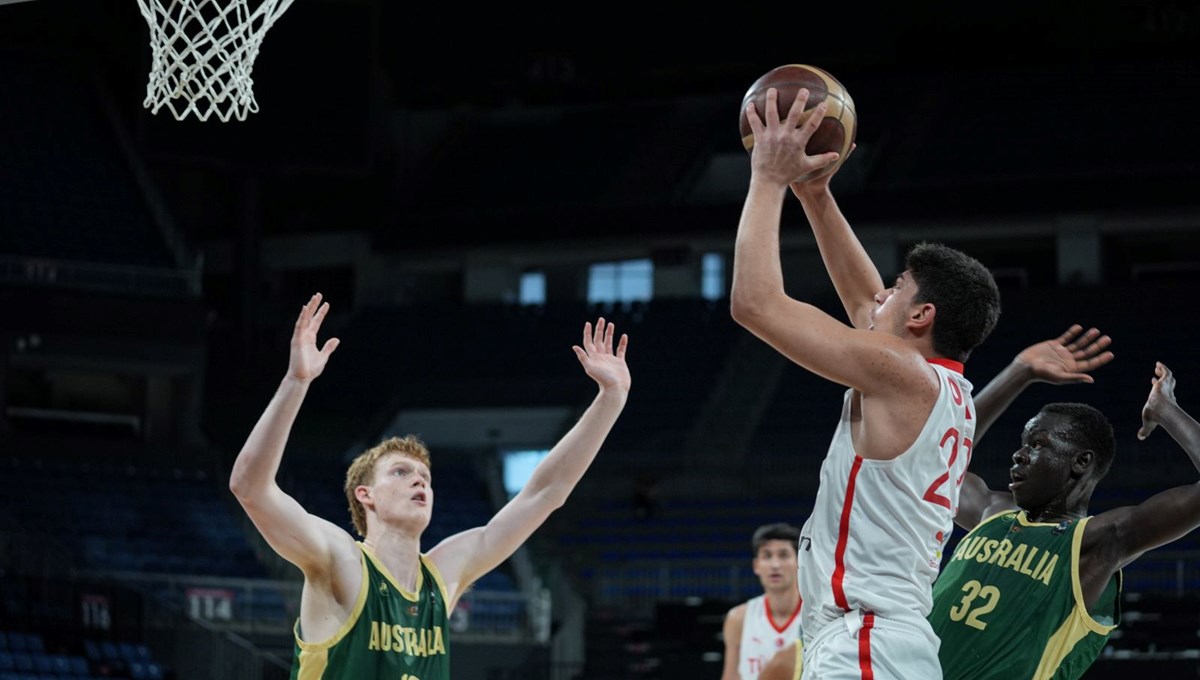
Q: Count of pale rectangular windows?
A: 4